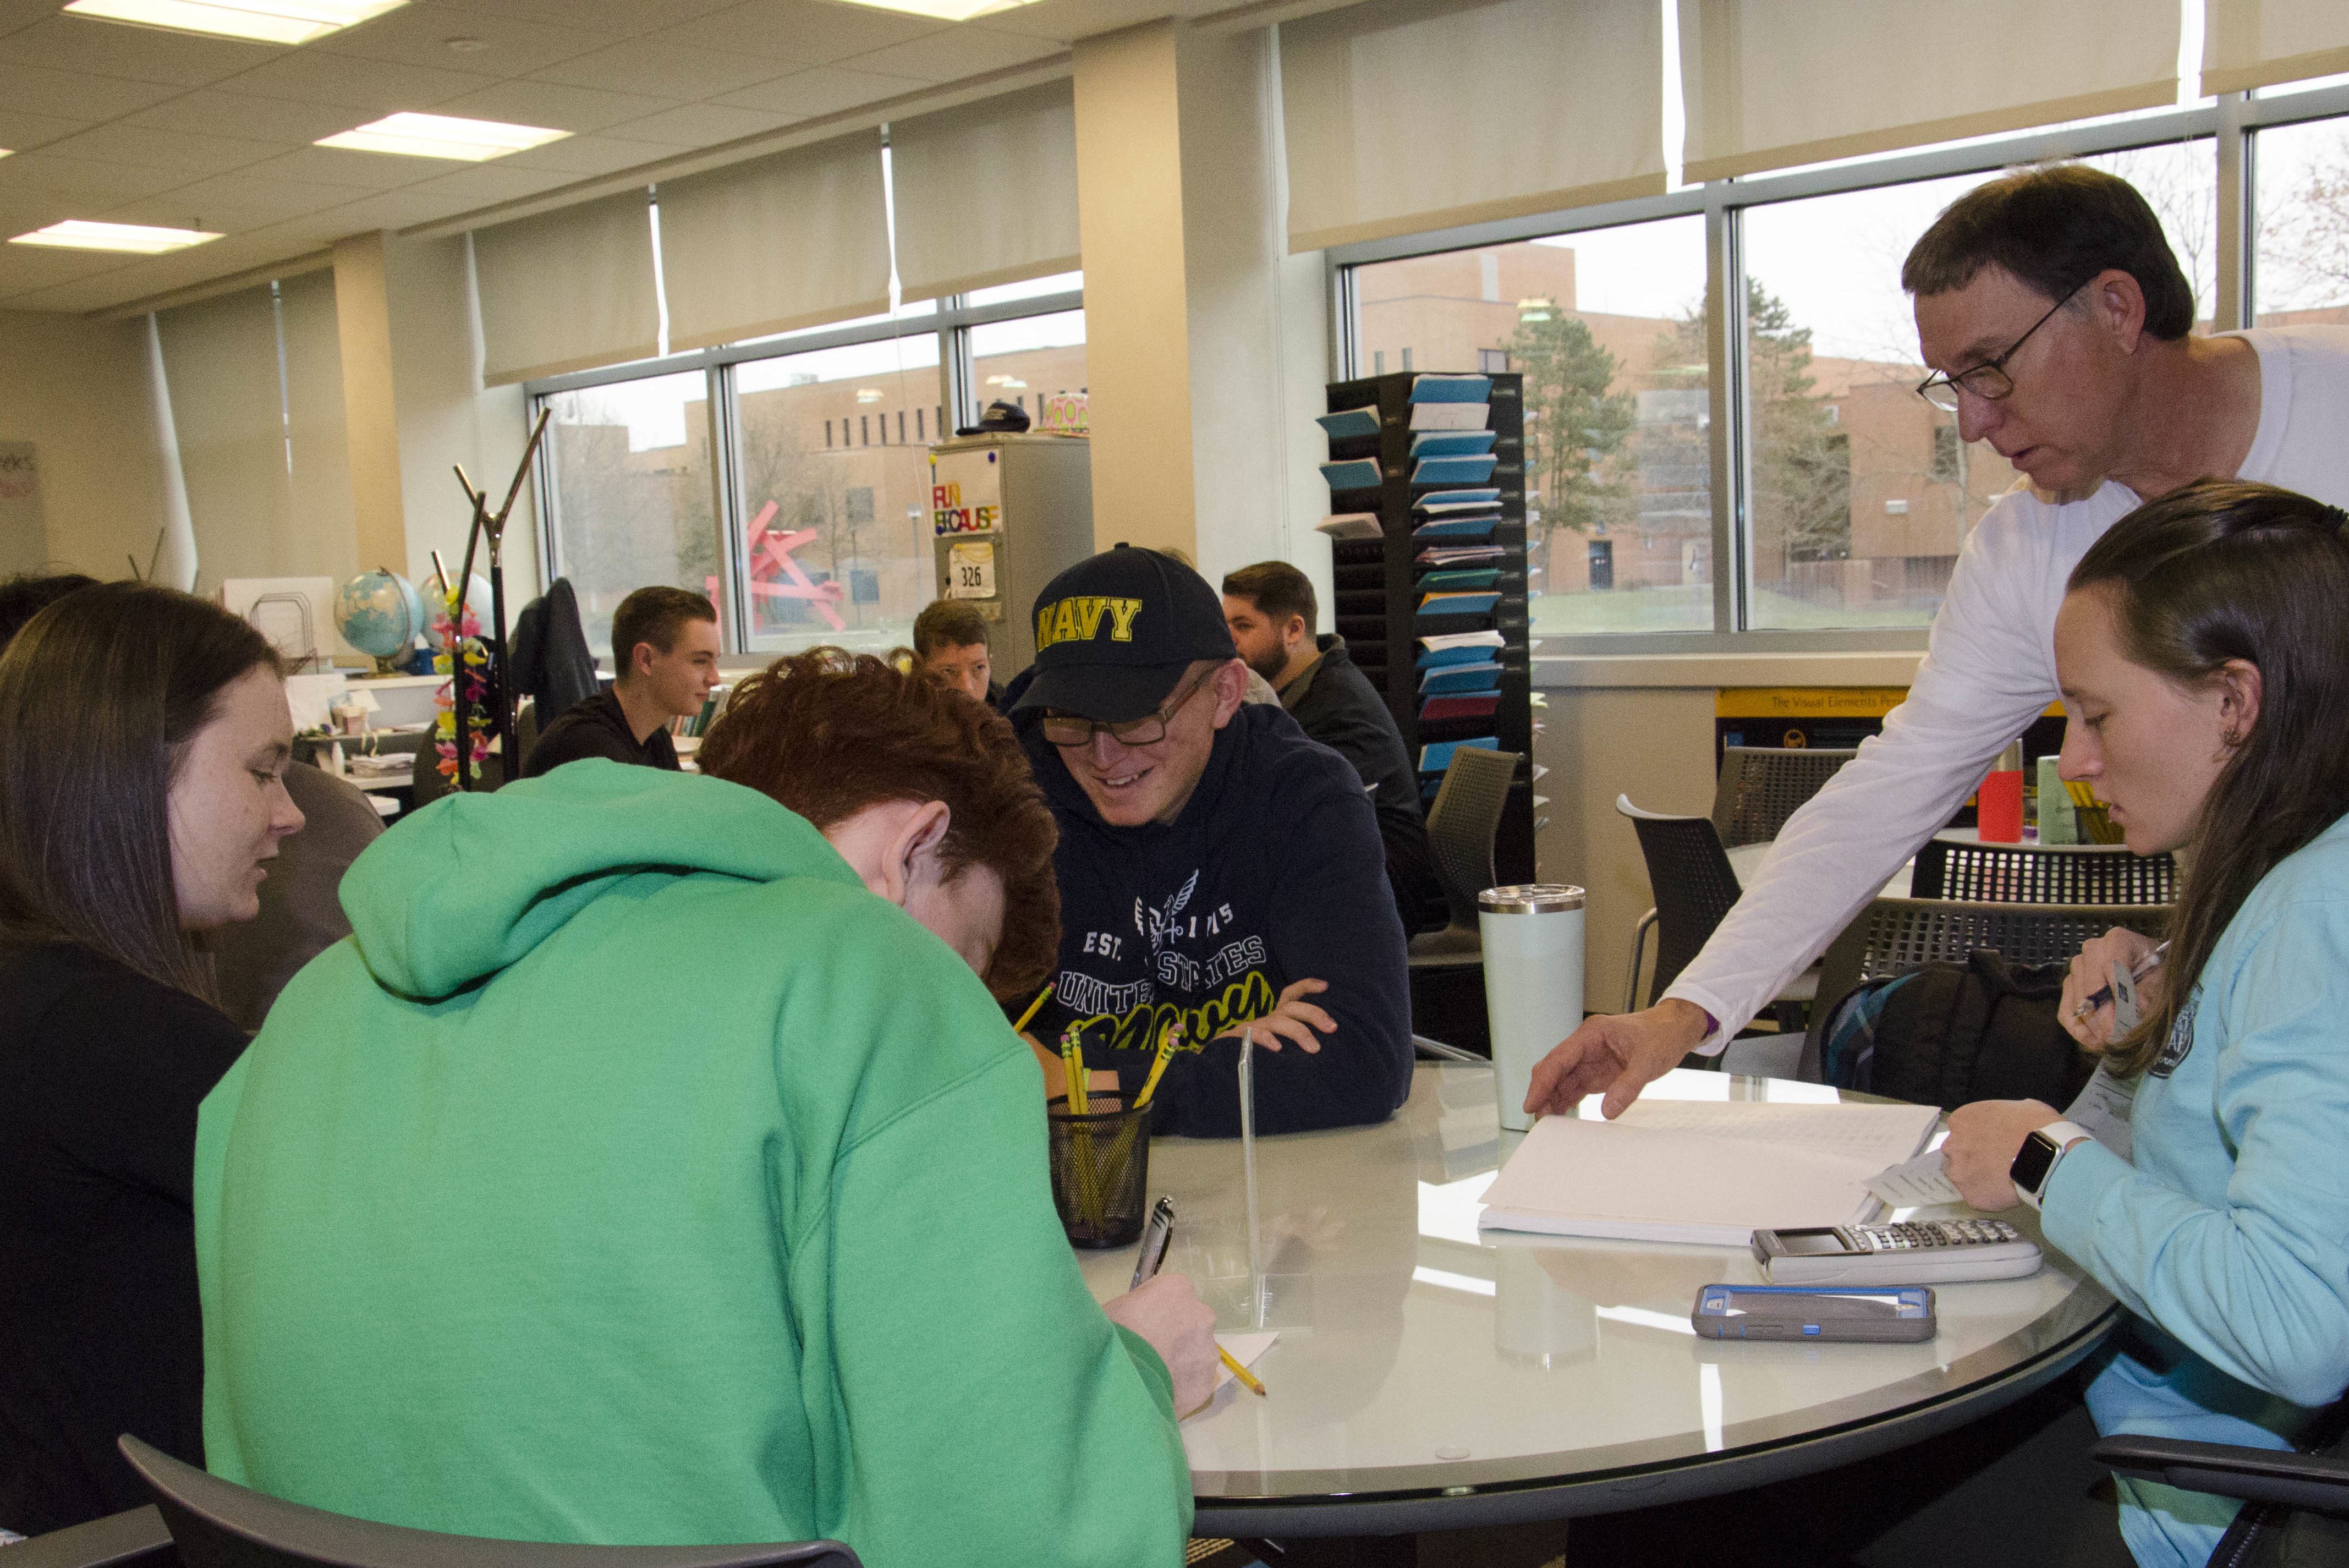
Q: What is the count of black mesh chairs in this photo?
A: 5